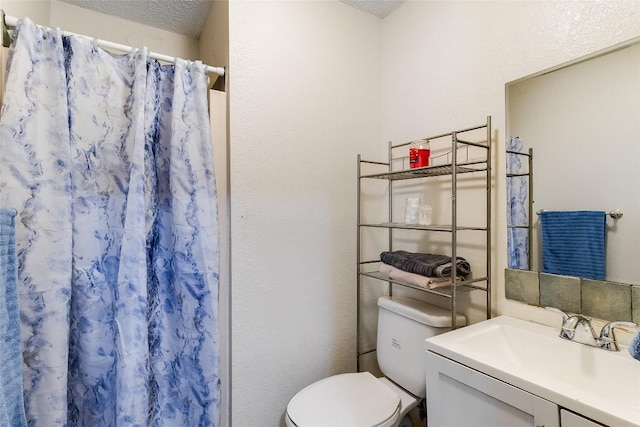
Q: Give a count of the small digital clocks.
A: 0